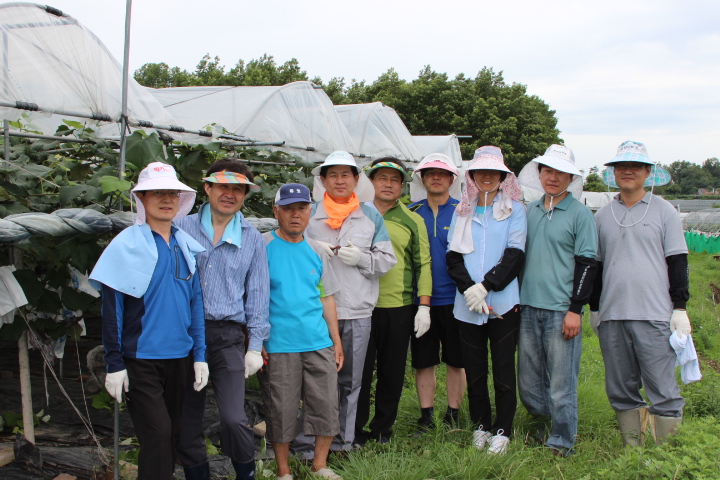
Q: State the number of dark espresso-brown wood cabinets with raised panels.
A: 0